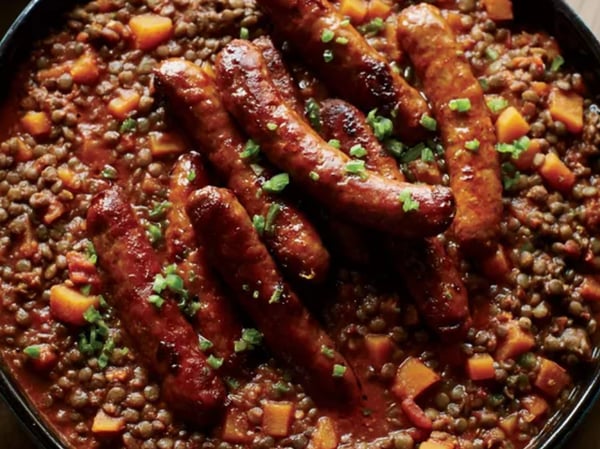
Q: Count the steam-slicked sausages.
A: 9